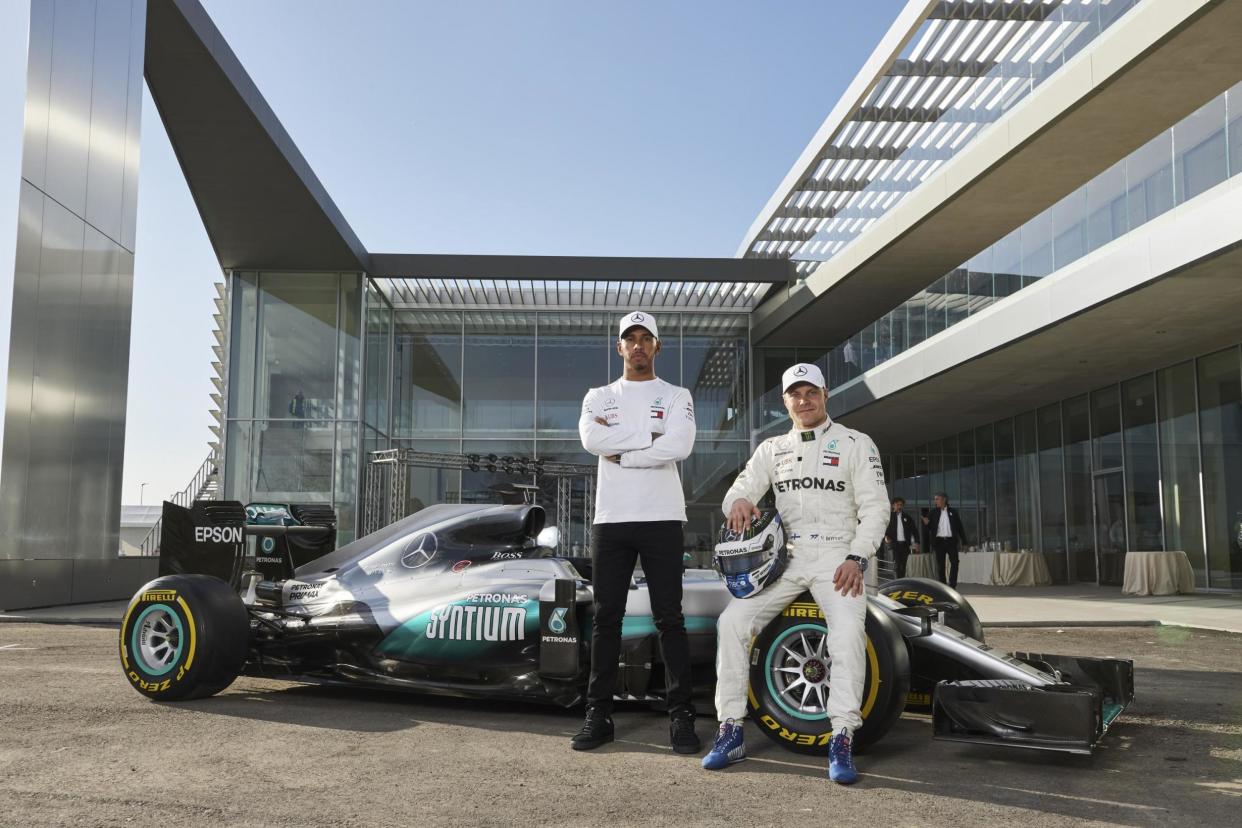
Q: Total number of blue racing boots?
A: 2